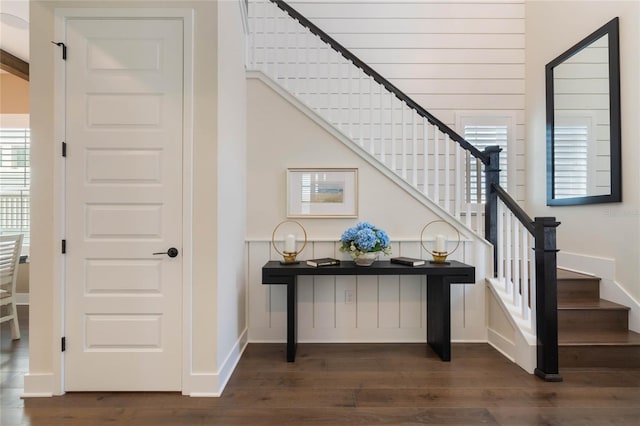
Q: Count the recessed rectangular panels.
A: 6